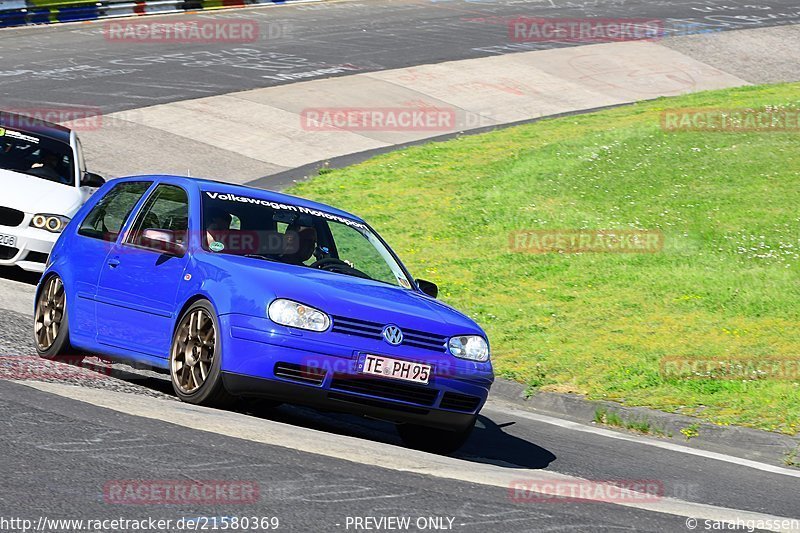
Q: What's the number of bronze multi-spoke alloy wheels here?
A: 2